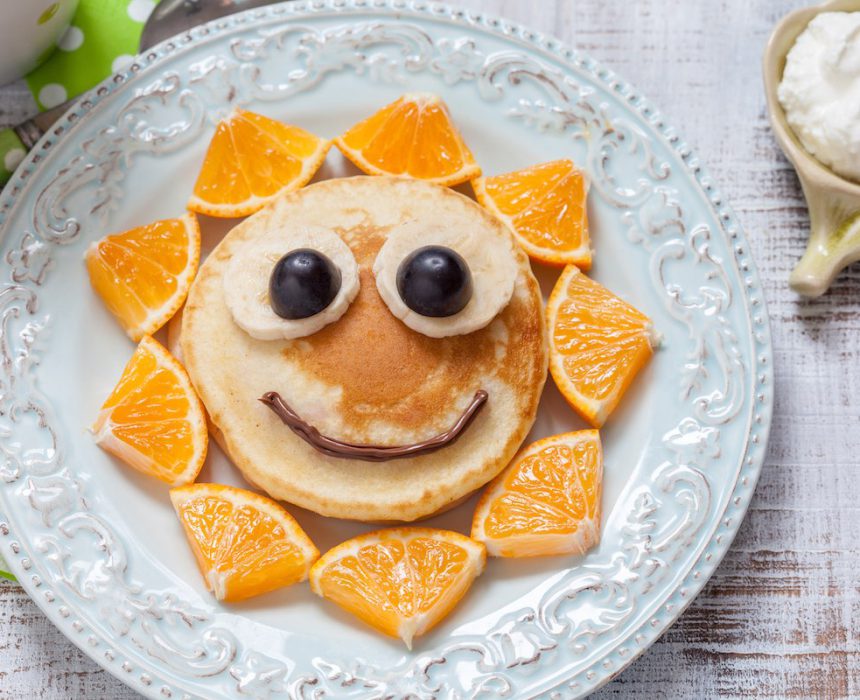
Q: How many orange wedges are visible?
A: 9